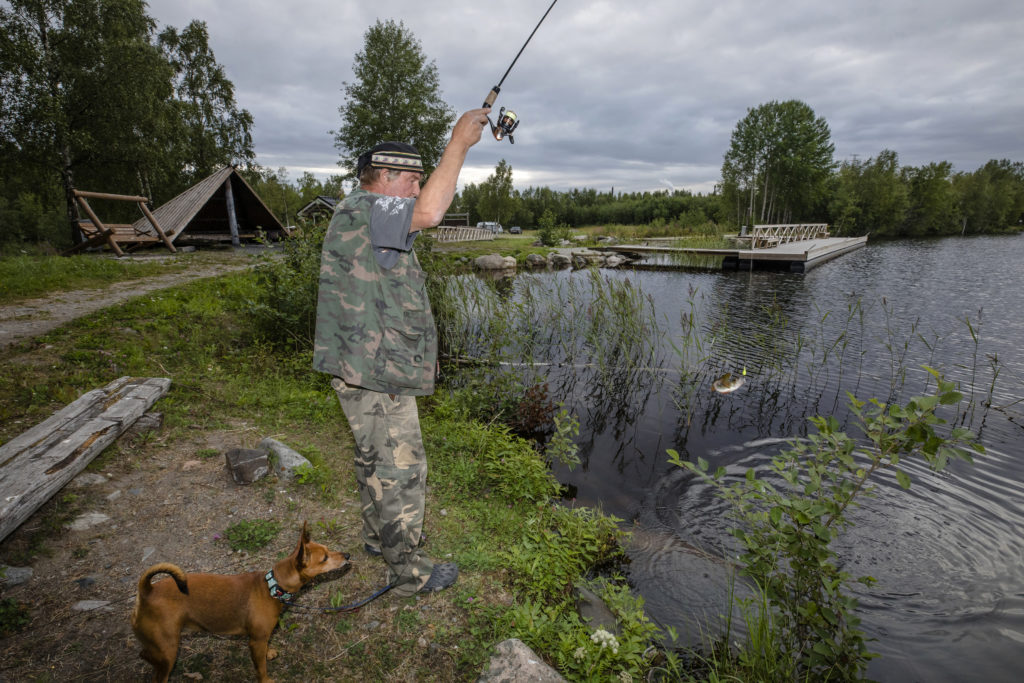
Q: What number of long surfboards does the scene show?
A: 0